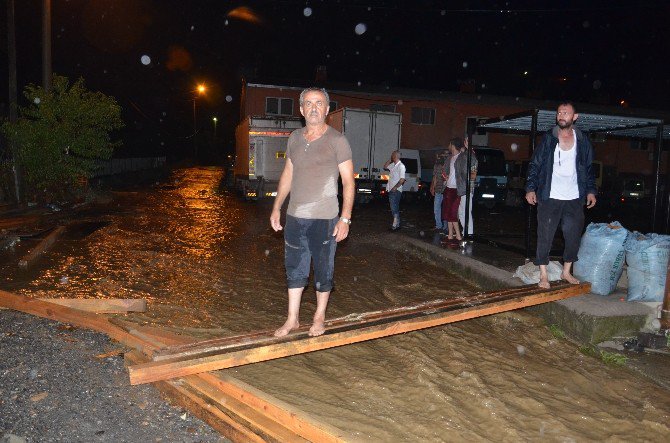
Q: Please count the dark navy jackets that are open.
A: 1